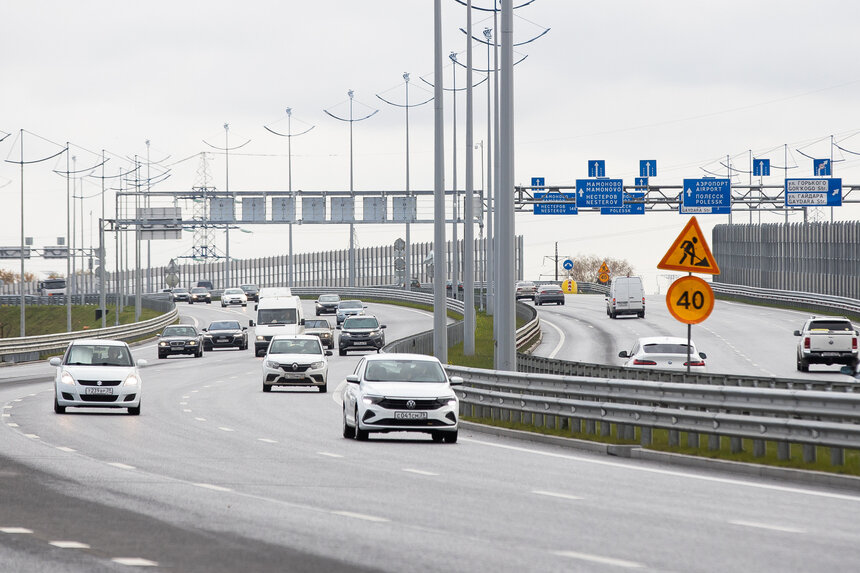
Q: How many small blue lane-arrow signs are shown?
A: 6